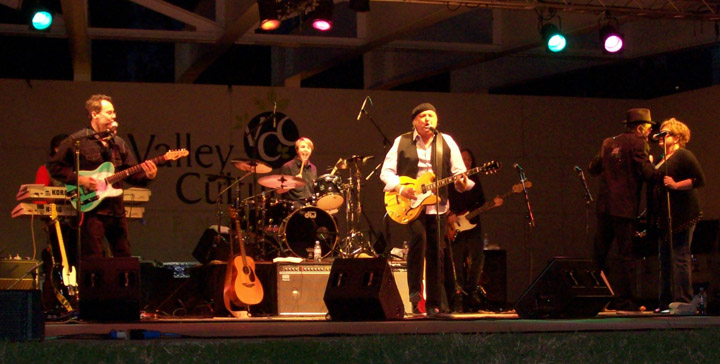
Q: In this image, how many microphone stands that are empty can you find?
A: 2